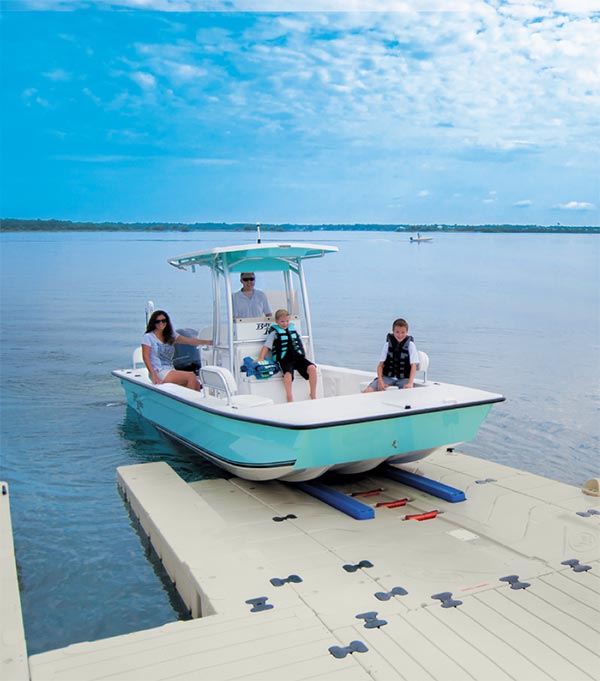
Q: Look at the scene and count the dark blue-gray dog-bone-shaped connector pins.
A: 12